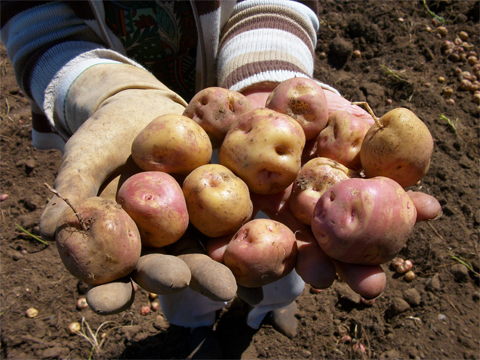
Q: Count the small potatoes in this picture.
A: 12